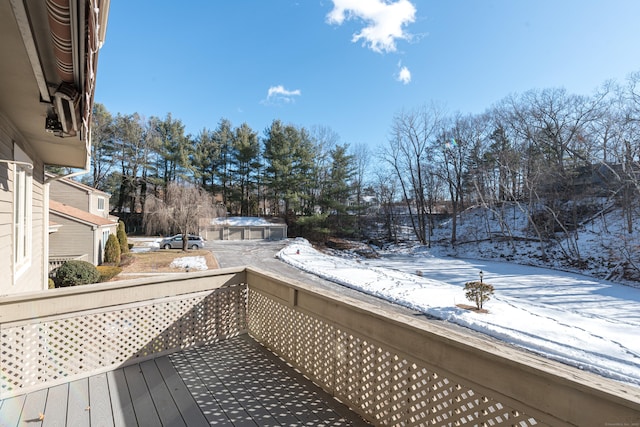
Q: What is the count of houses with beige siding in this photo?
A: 2